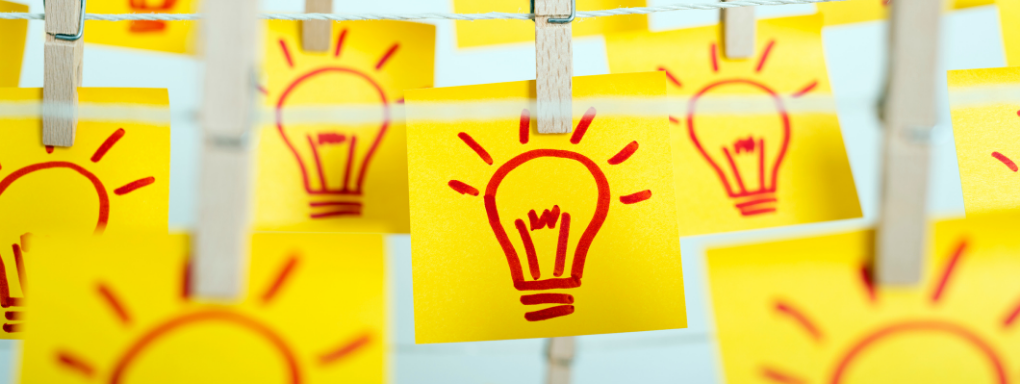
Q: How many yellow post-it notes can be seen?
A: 12